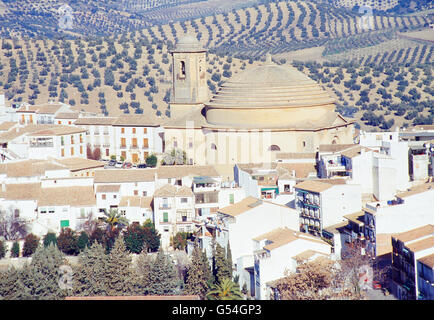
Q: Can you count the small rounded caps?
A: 1